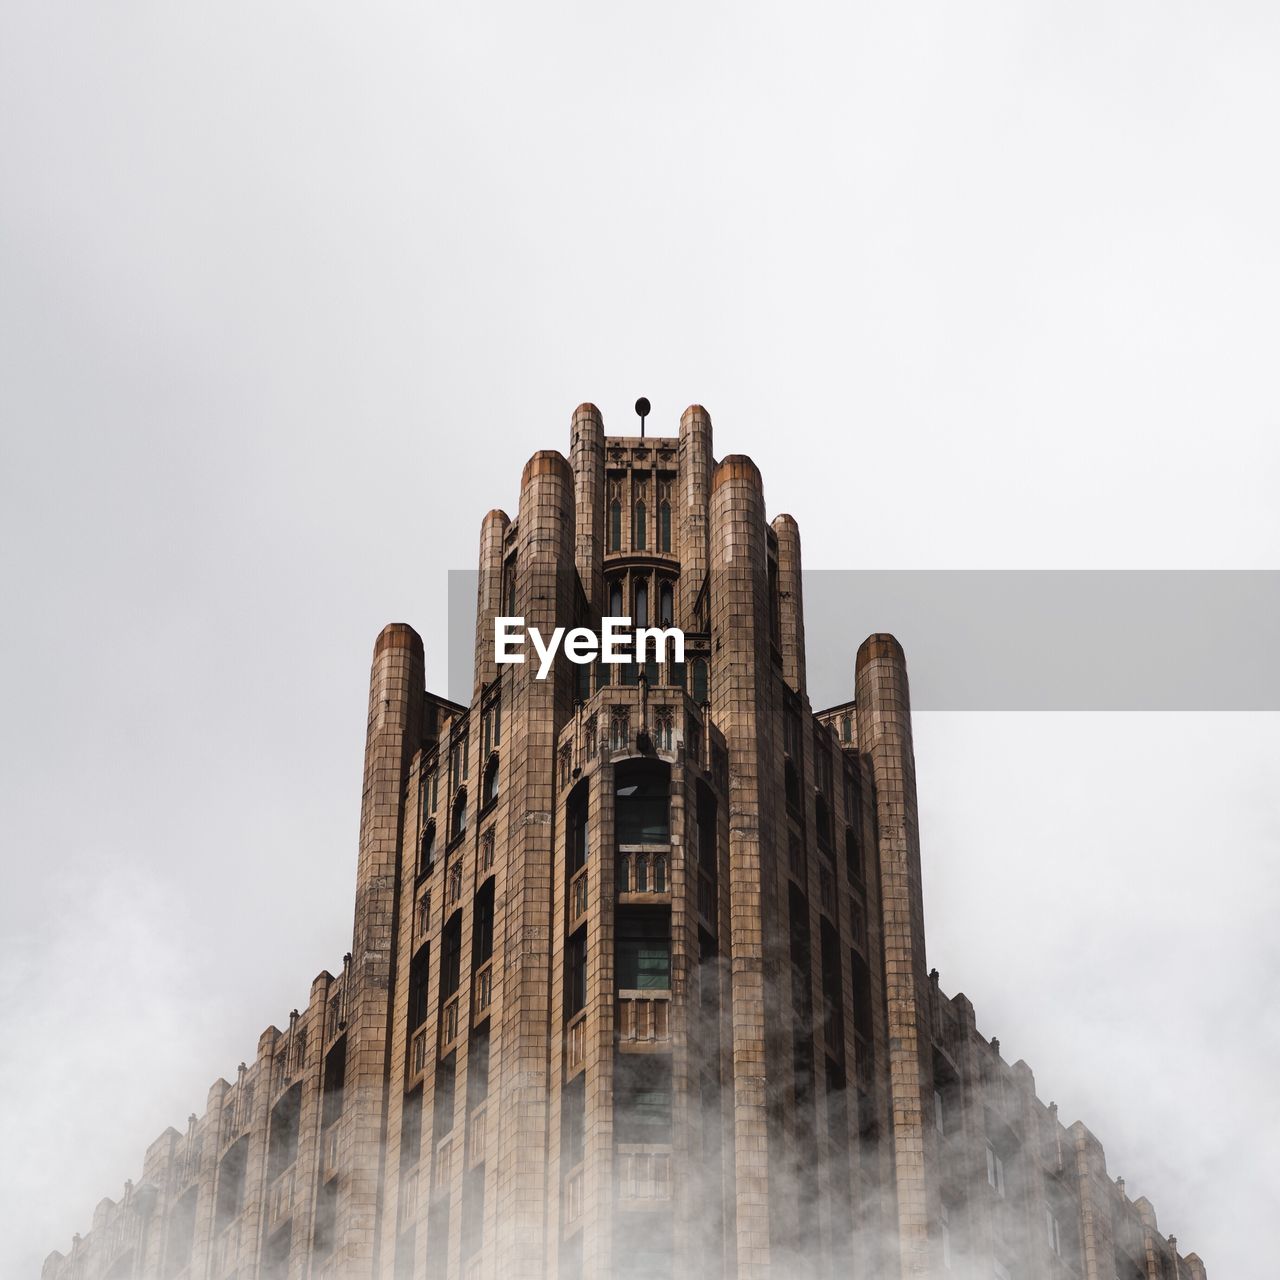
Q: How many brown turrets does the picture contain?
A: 8